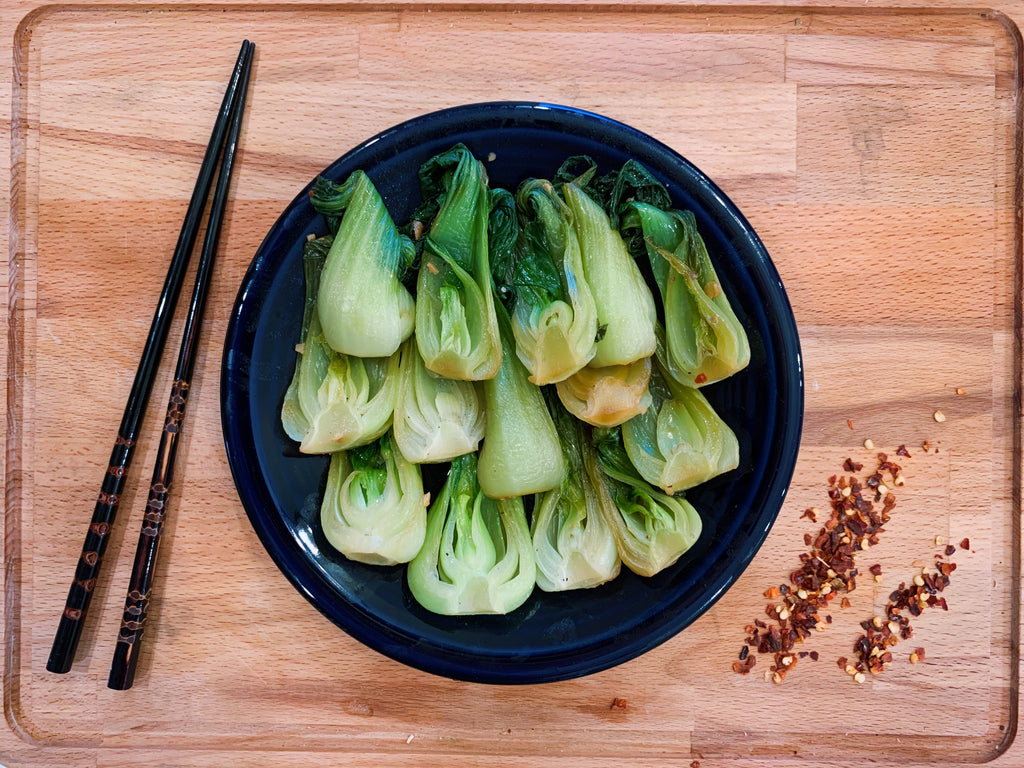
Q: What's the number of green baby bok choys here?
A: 14